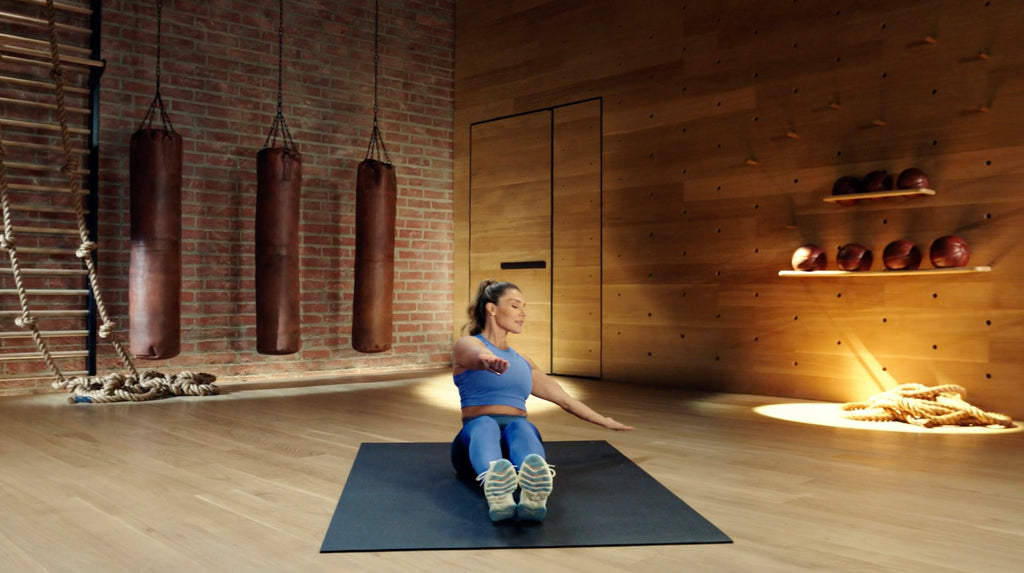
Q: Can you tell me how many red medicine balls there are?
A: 7